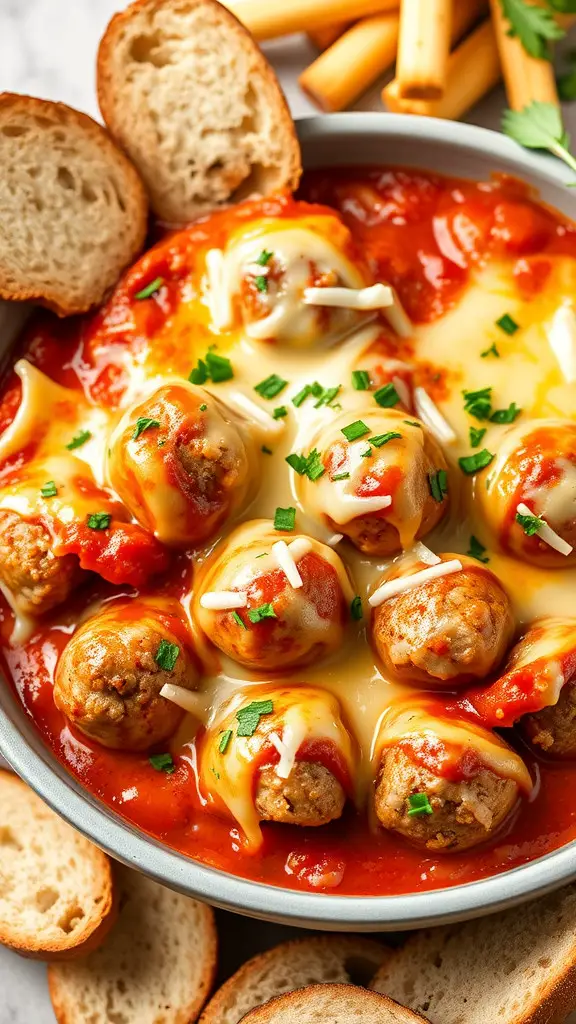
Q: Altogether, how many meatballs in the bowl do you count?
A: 11